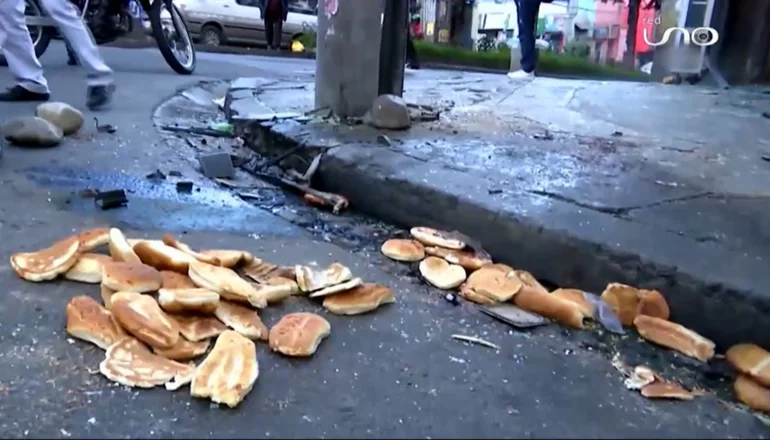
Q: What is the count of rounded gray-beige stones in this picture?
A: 3